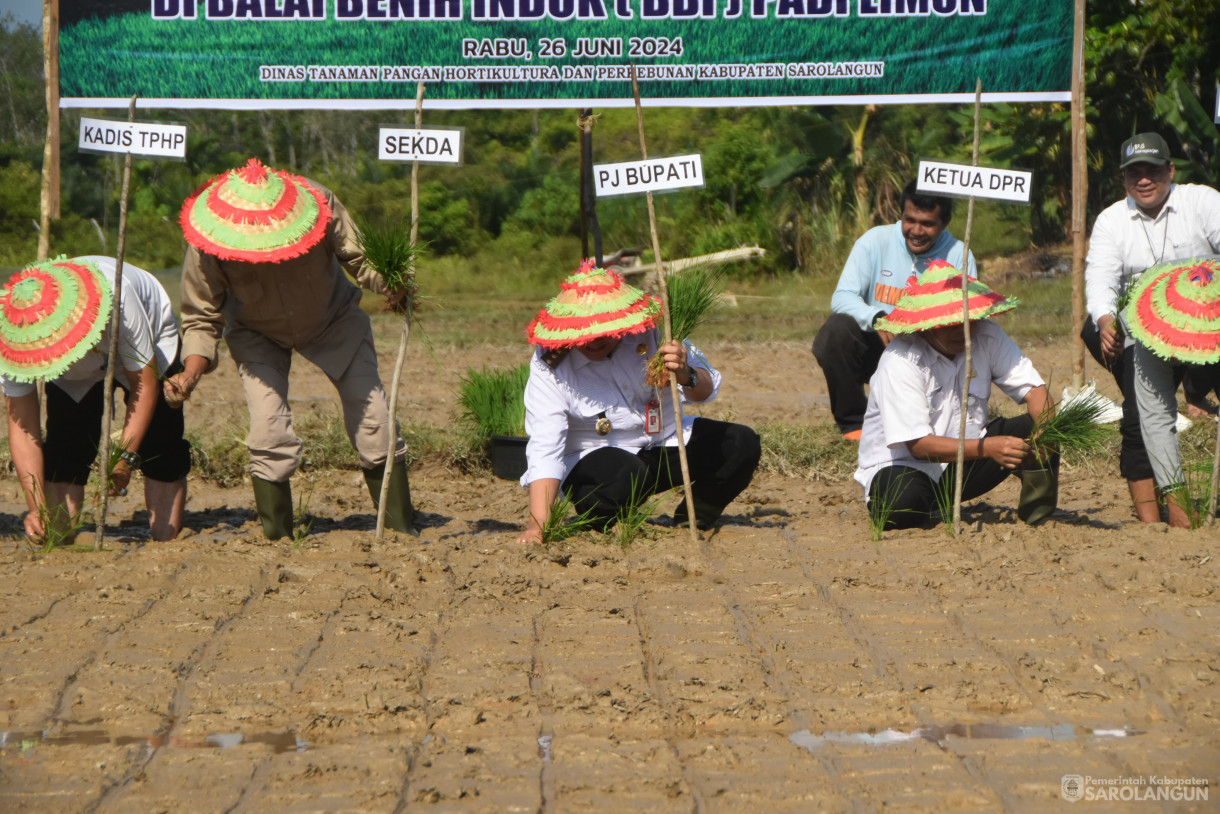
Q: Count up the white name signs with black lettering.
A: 4